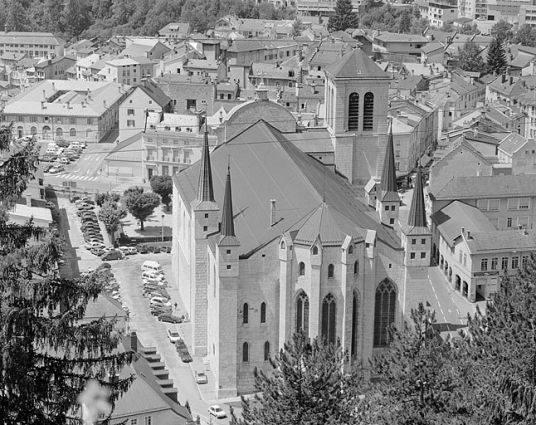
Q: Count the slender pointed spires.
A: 4